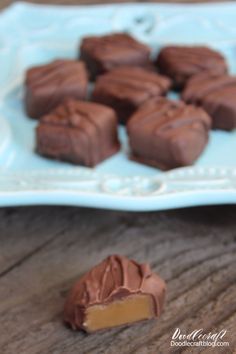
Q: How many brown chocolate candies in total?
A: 8